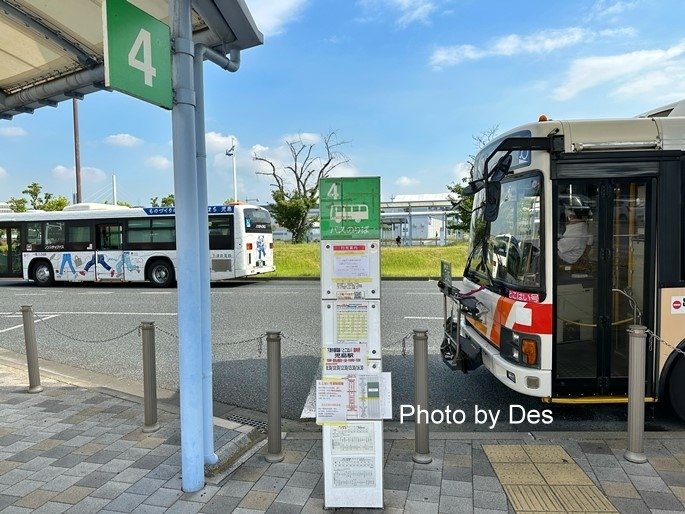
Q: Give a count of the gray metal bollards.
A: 5